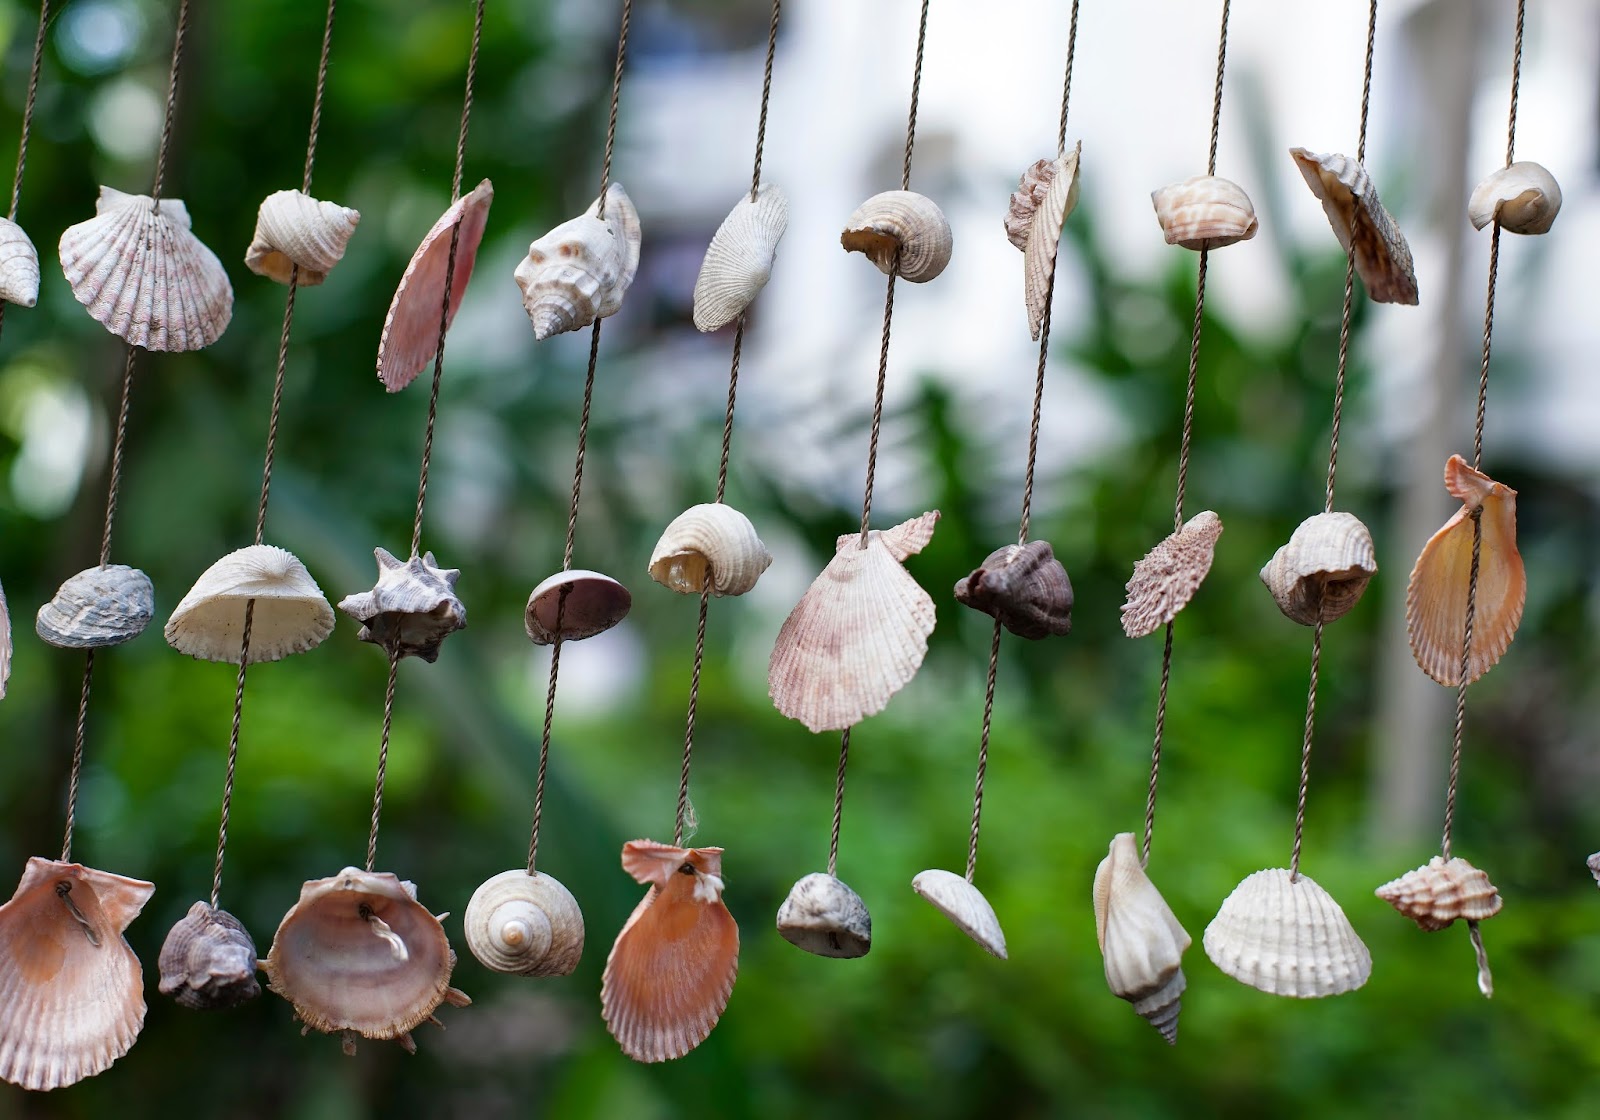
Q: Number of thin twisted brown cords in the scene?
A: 11